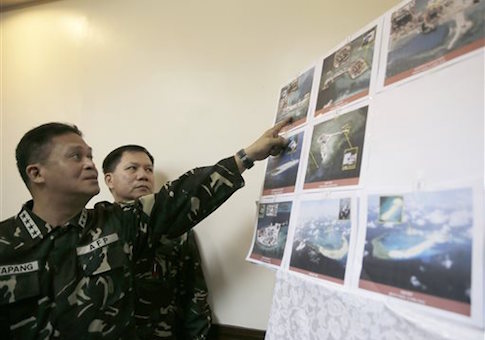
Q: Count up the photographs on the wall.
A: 8